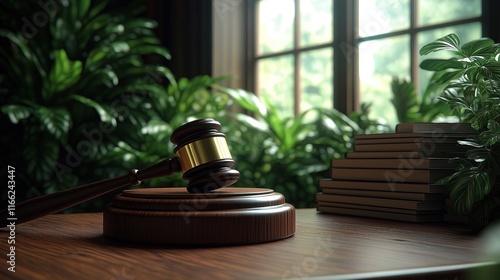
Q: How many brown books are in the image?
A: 12